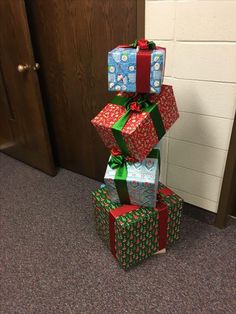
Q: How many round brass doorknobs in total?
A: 2